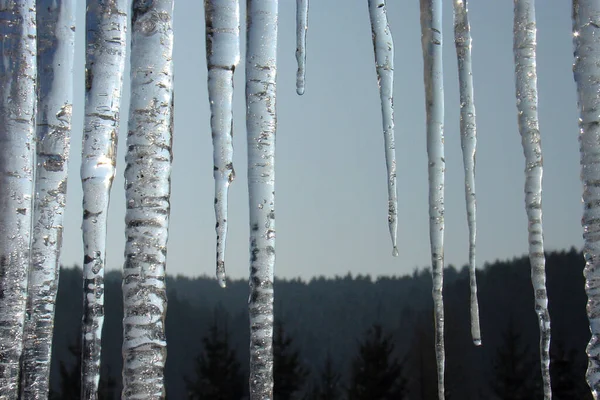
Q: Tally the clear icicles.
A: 12